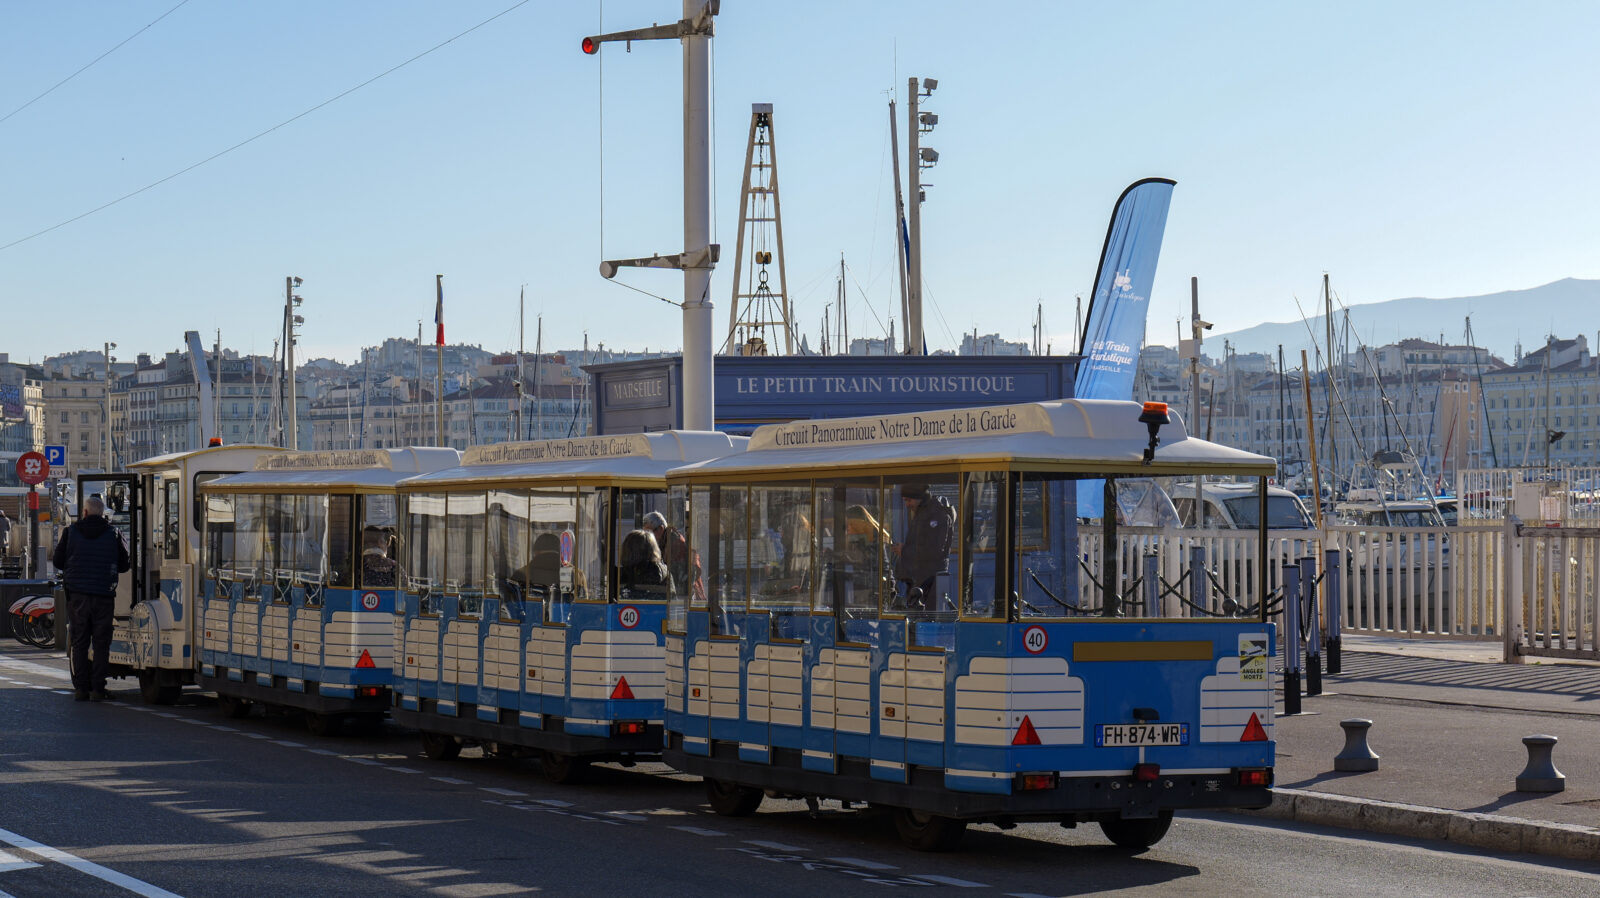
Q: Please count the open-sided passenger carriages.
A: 3